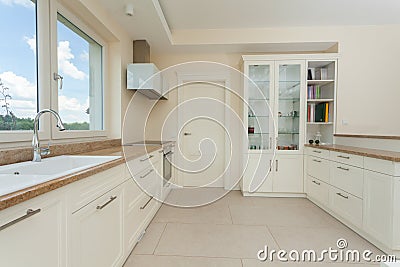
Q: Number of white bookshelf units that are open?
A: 1